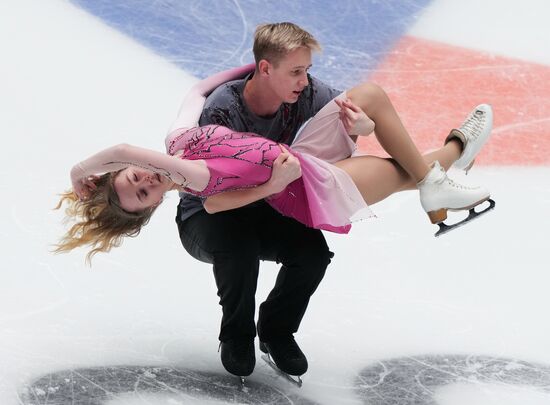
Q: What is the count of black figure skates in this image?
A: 2